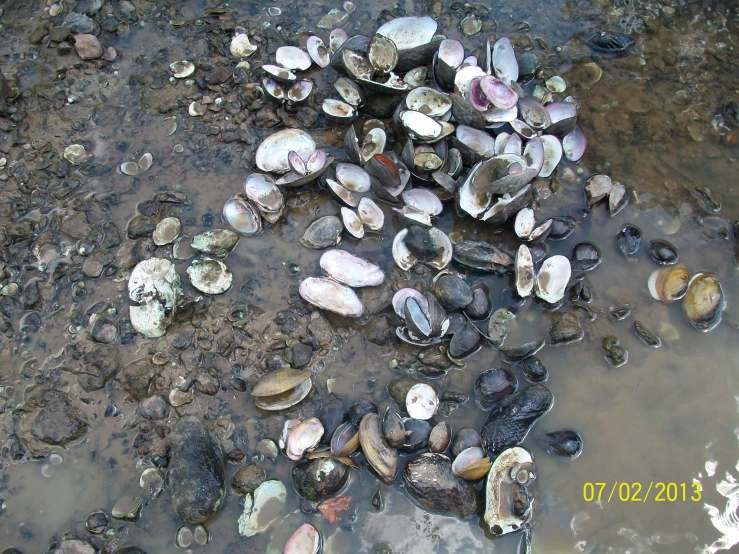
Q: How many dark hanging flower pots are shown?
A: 0